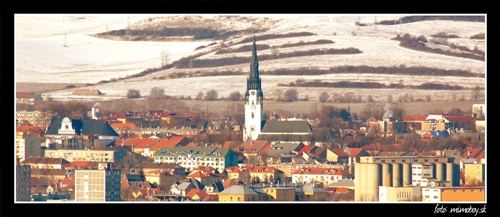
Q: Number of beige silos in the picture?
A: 8